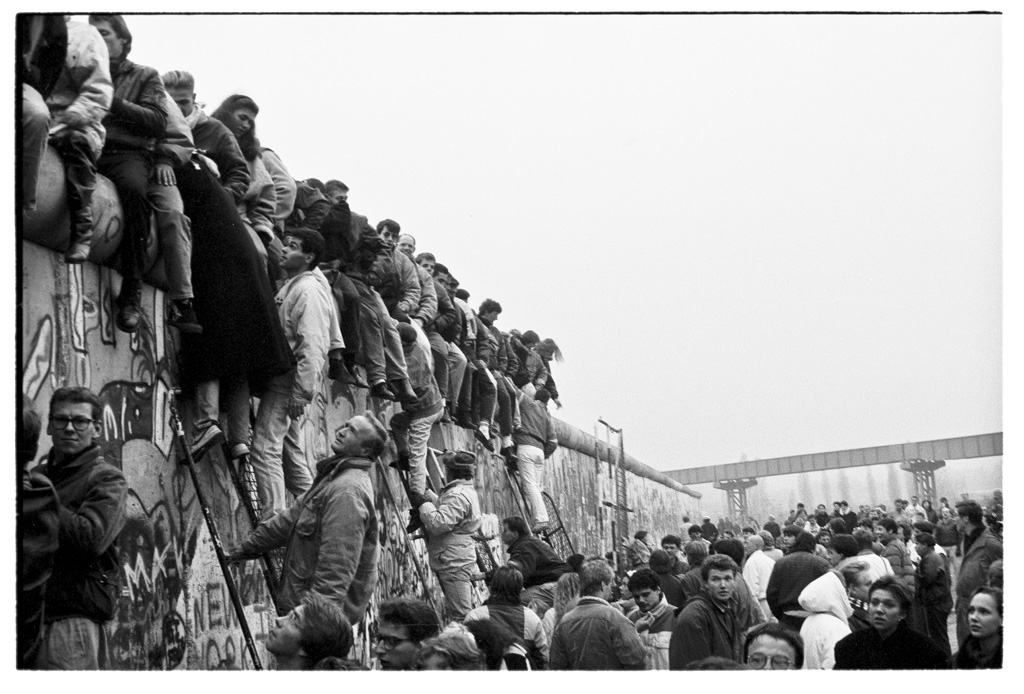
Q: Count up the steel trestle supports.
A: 2